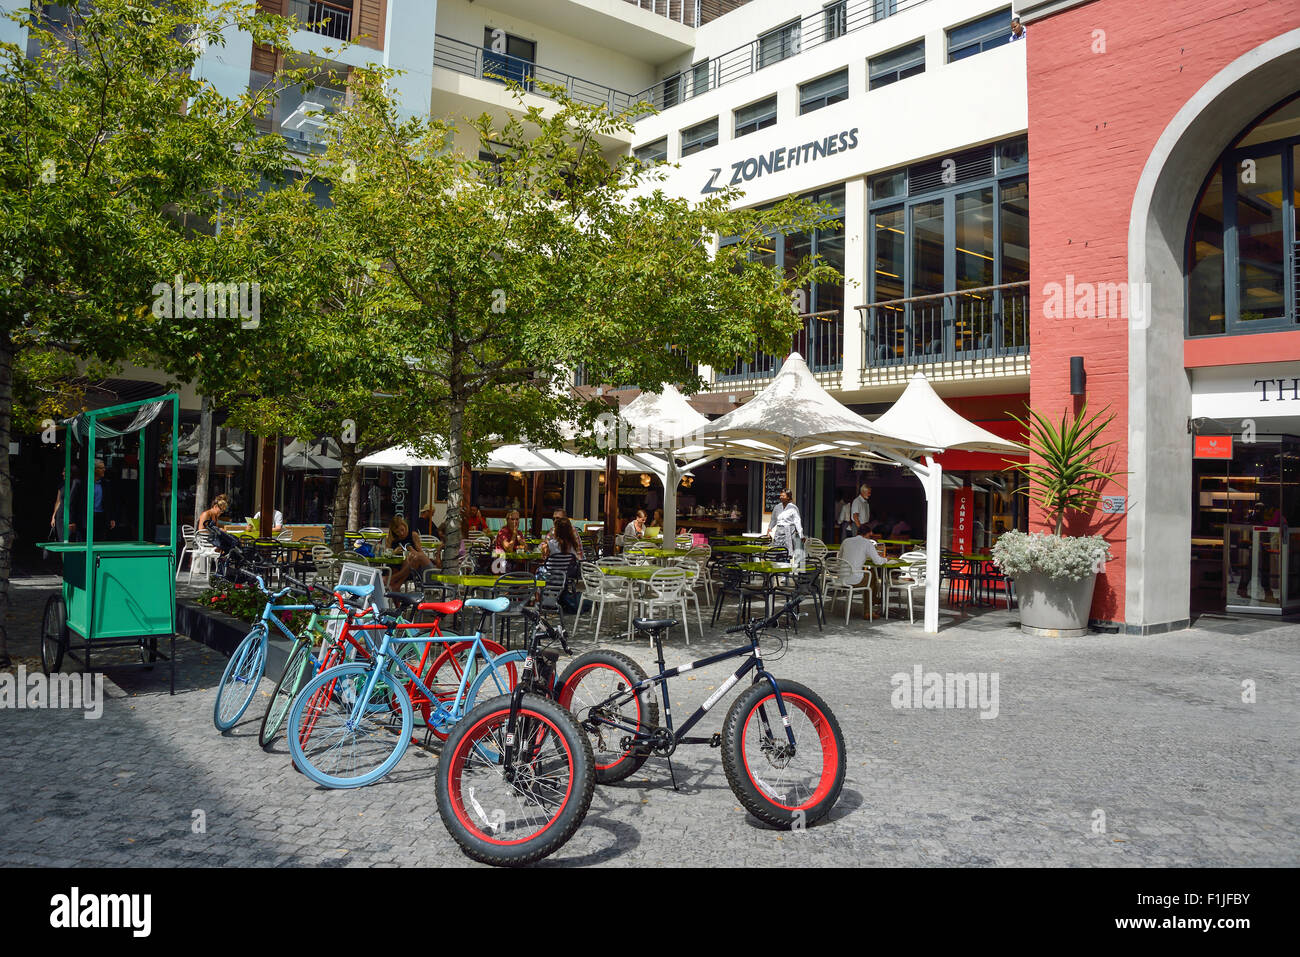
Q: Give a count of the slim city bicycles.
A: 4